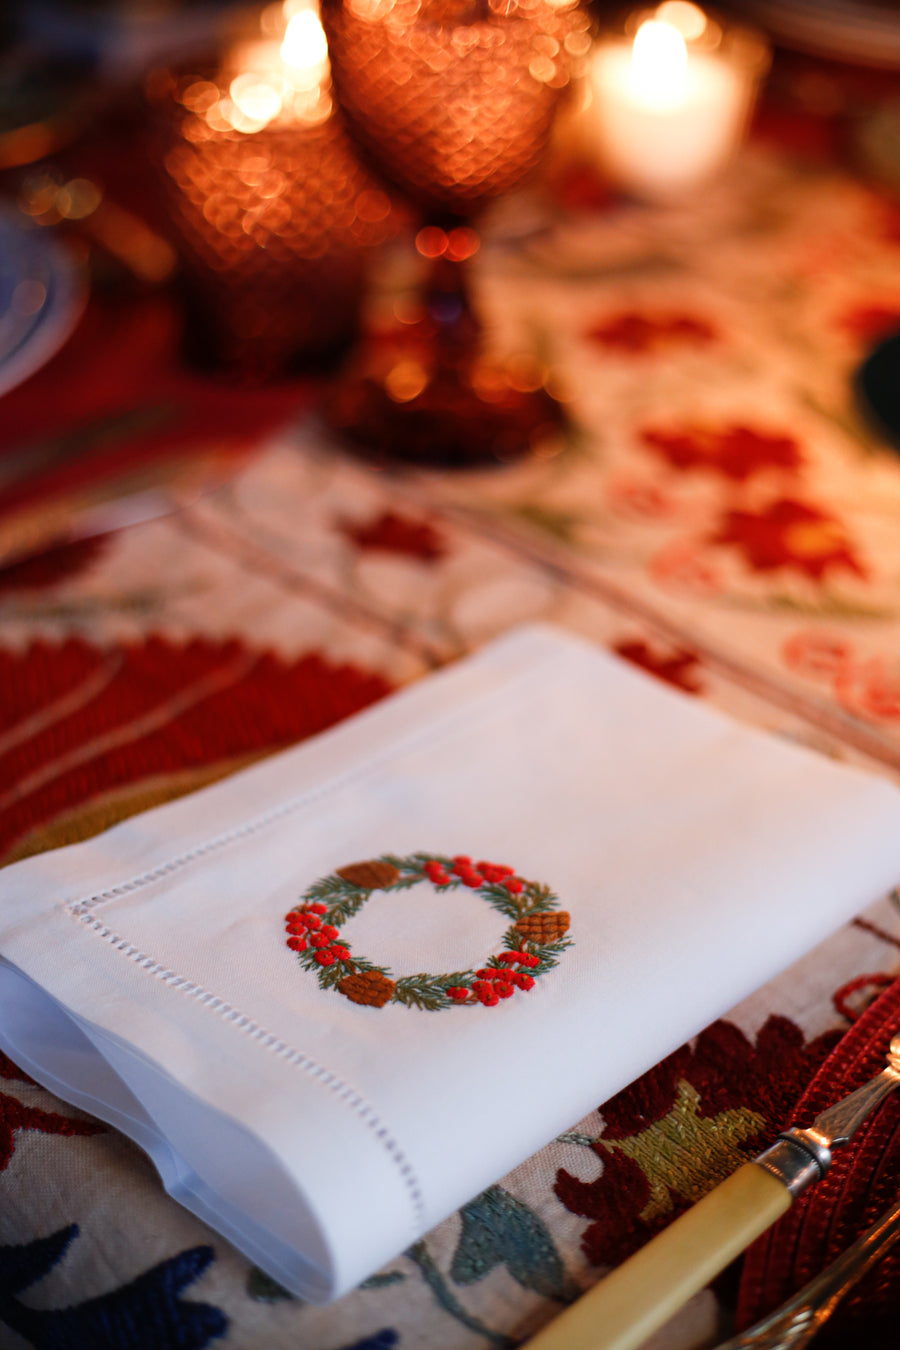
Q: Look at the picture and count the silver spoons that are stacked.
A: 0